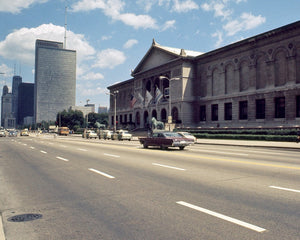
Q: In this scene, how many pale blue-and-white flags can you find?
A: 1